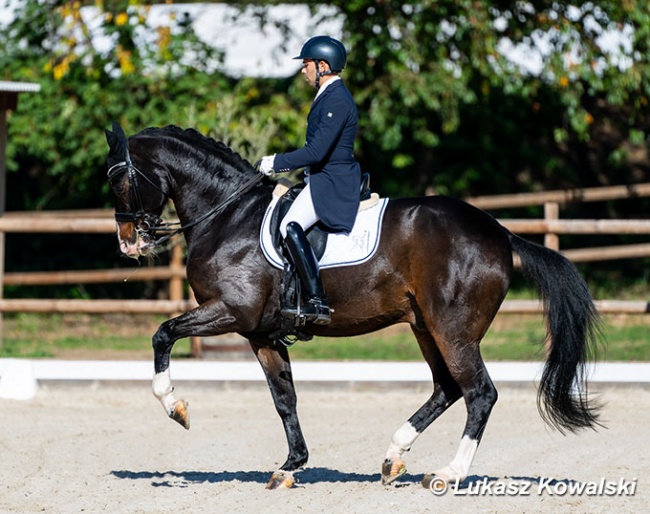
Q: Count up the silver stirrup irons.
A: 1